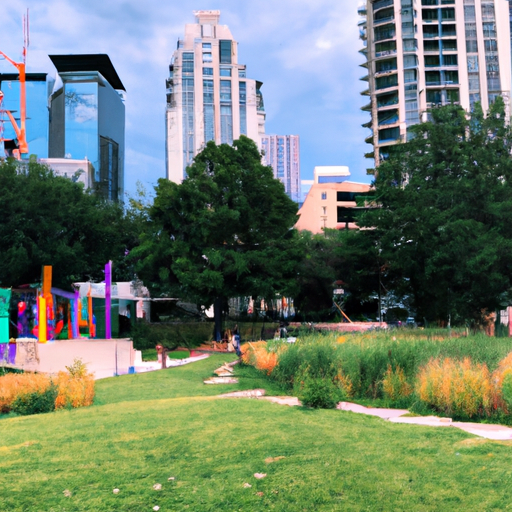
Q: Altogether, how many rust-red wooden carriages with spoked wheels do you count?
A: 0